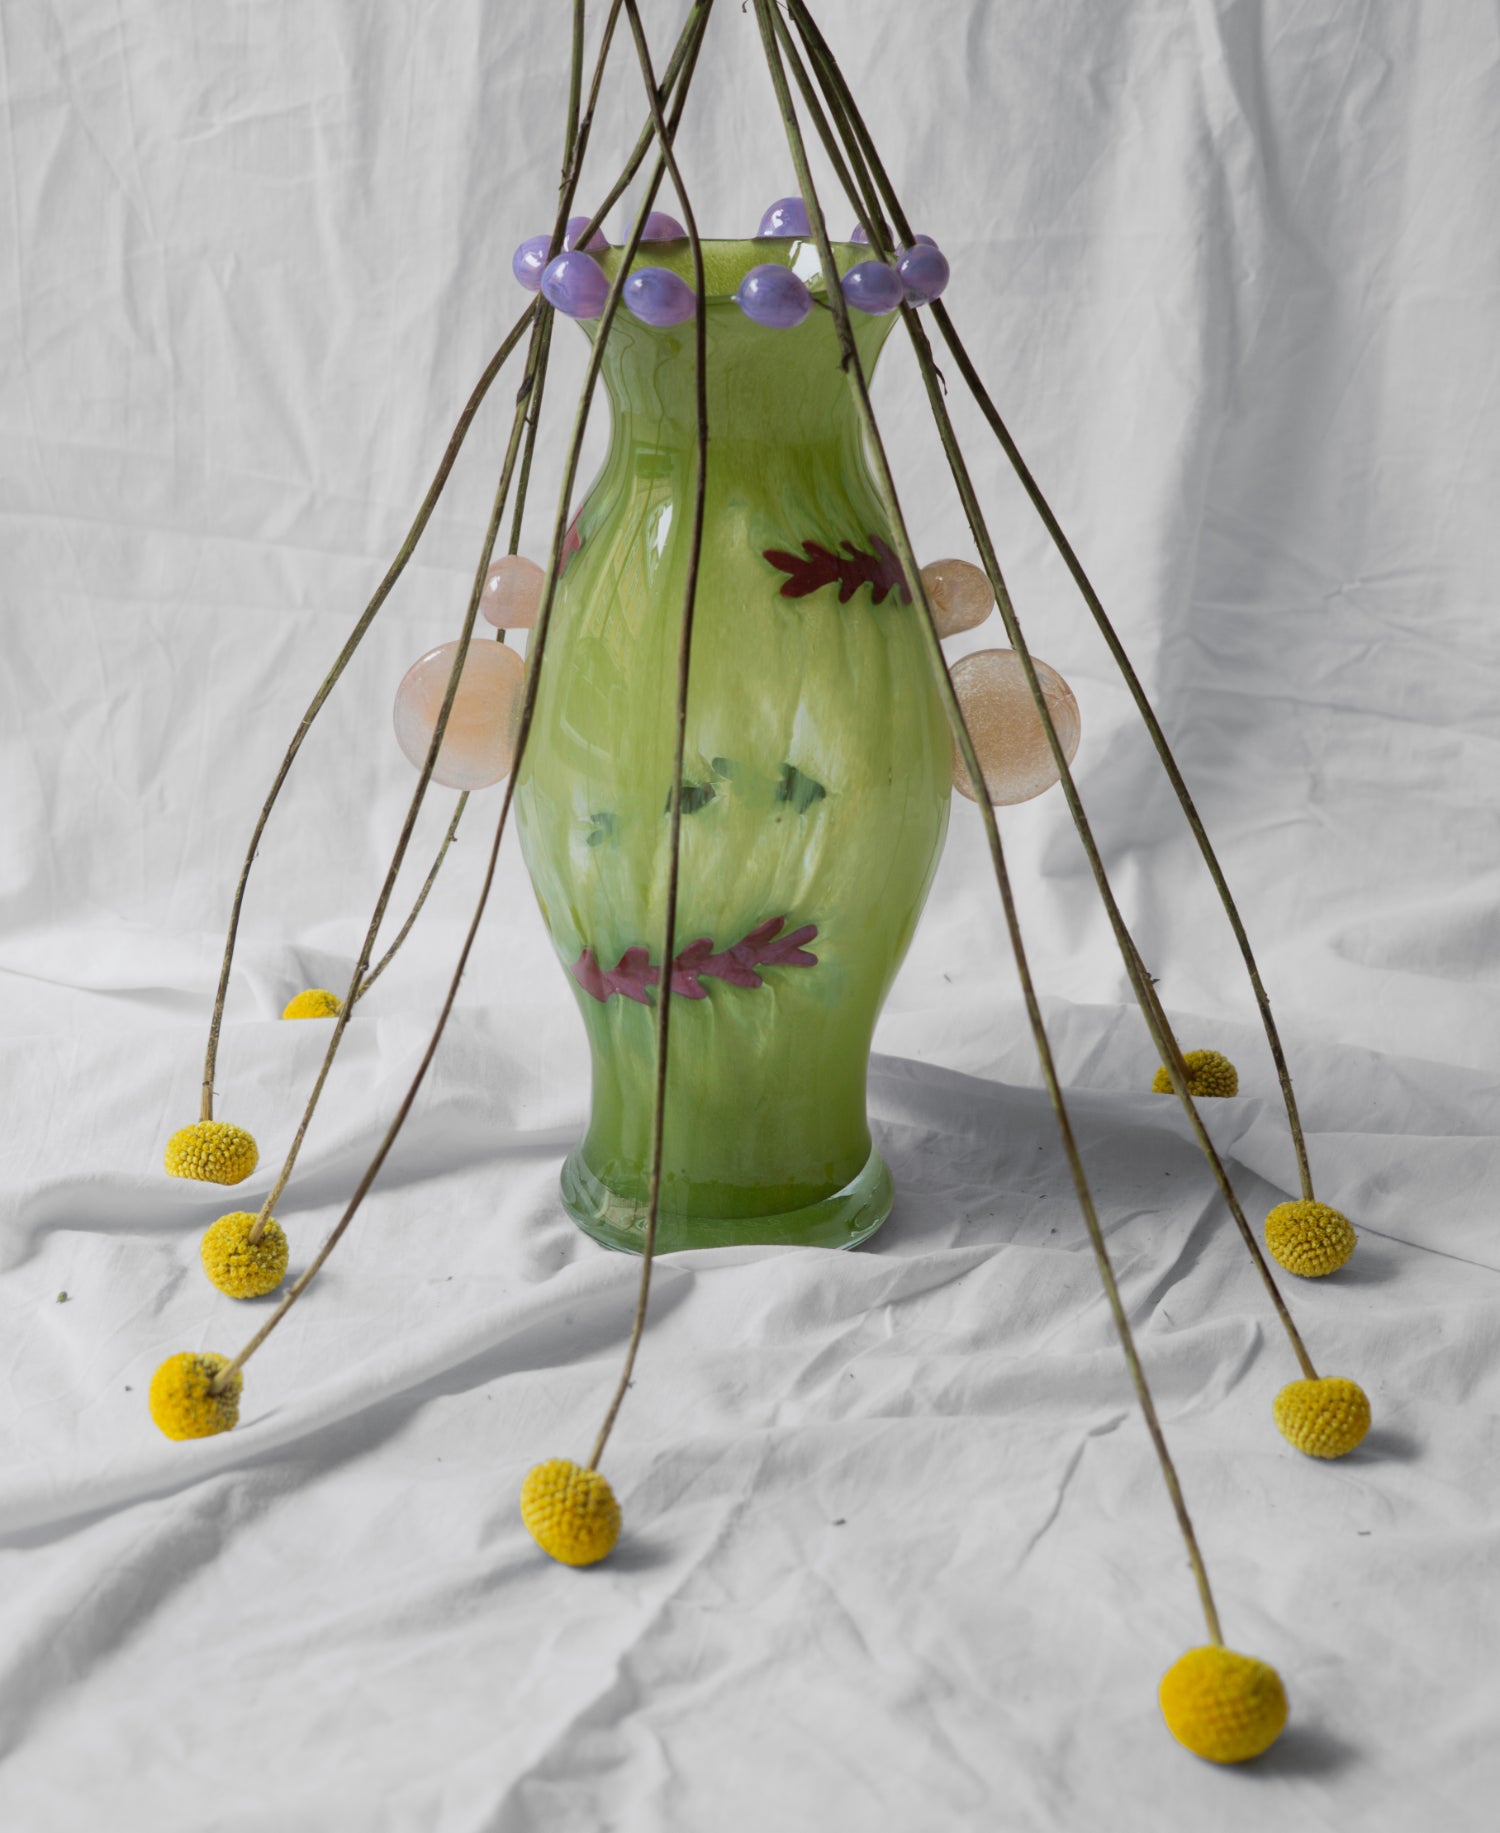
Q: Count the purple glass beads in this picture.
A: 11